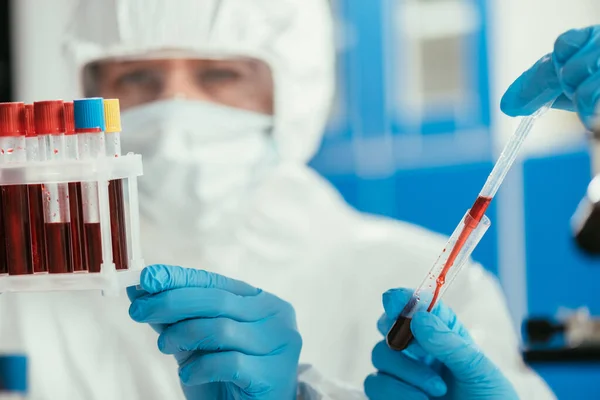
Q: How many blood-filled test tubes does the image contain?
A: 7